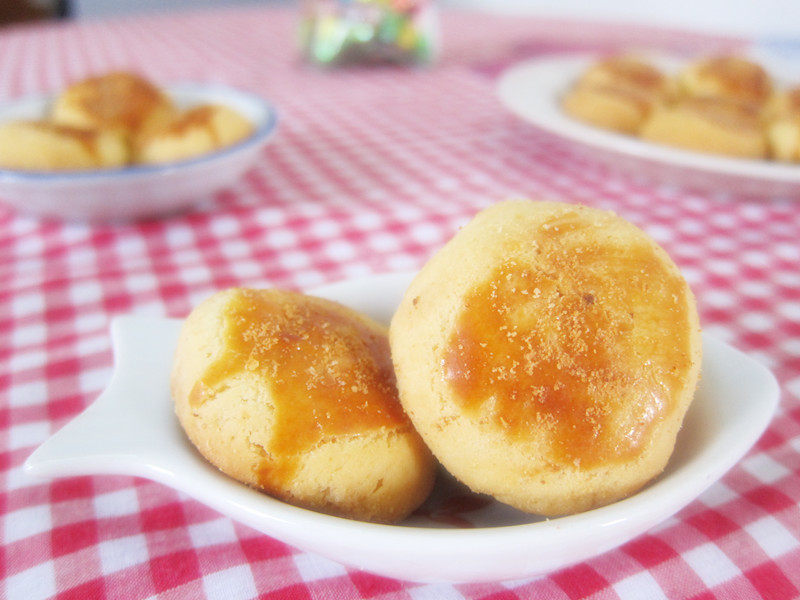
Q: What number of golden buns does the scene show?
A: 10